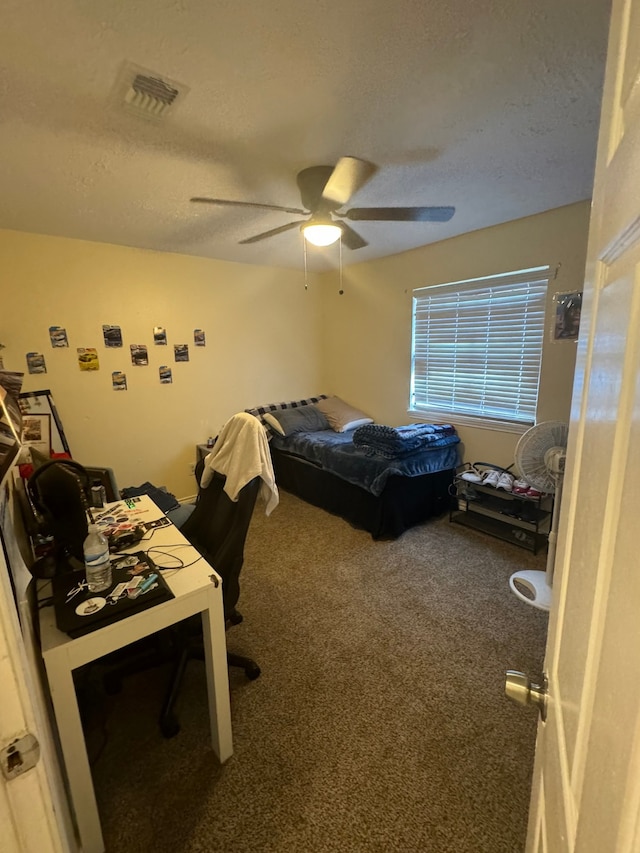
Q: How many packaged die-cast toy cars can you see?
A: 10